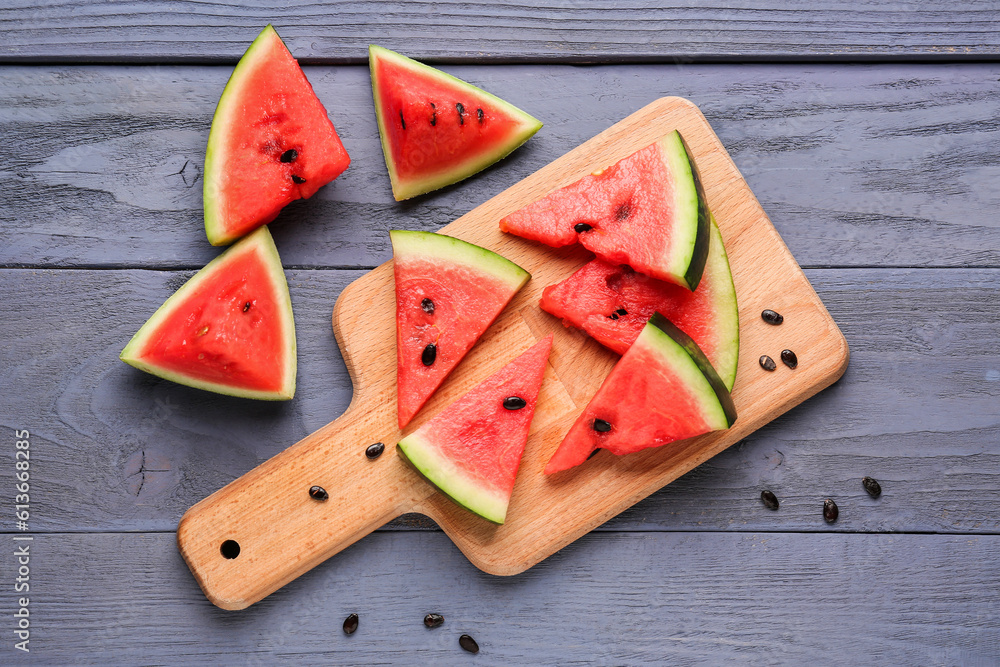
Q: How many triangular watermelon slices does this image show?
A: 8